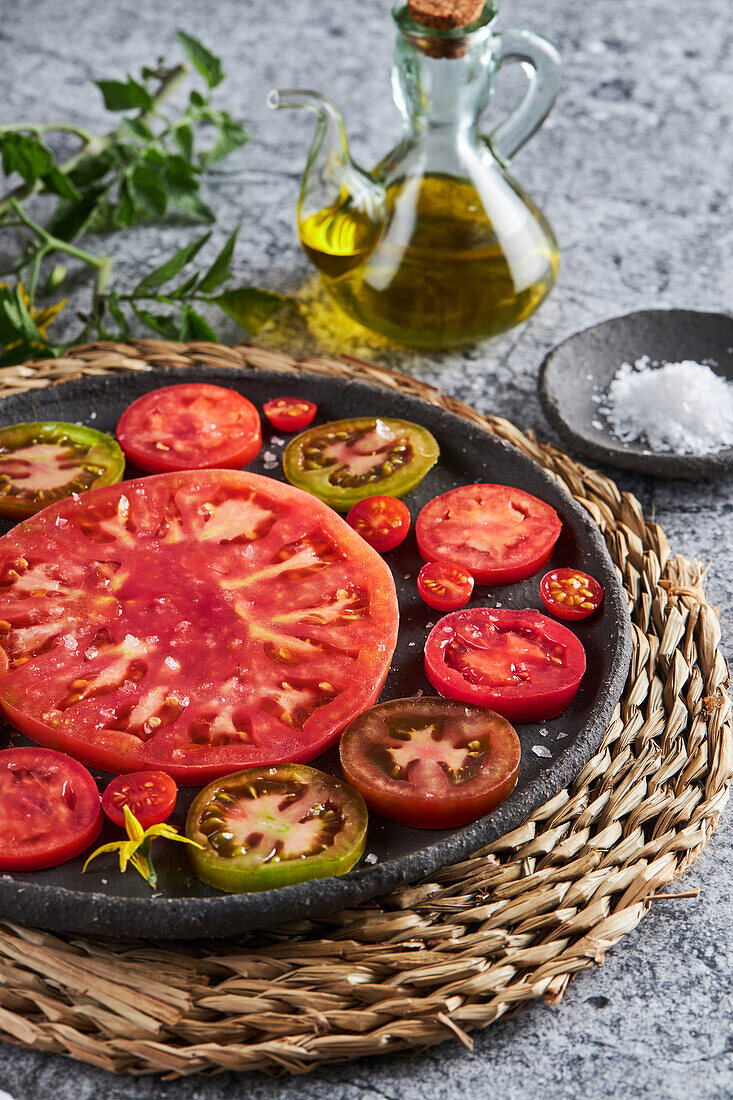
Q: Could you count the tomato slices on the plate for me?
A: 14